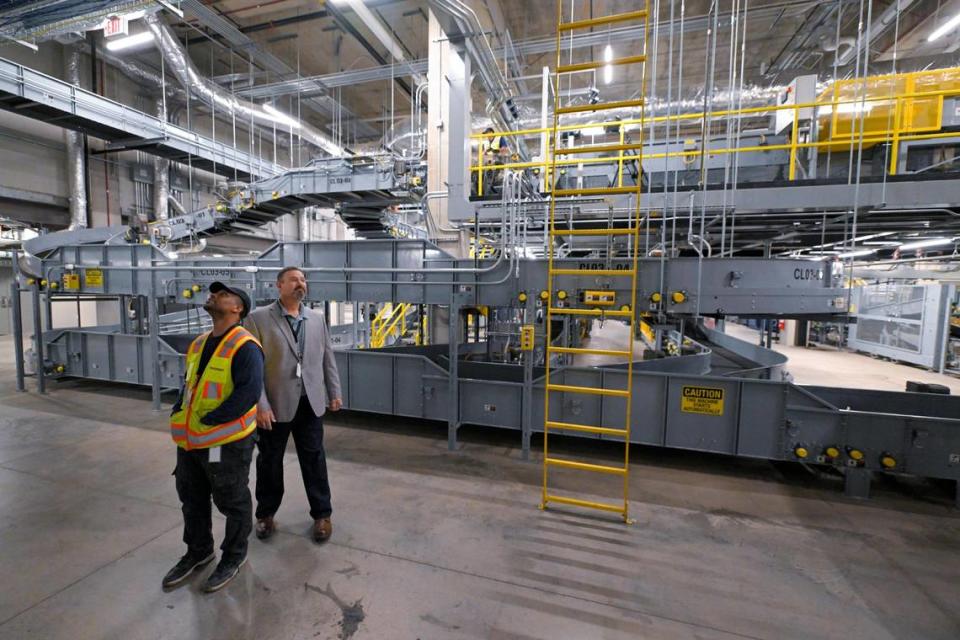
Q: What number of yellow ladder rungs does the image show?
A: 13